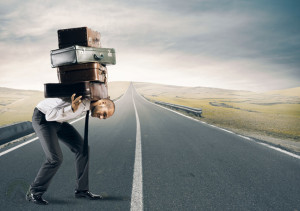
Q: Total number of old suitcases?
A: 4